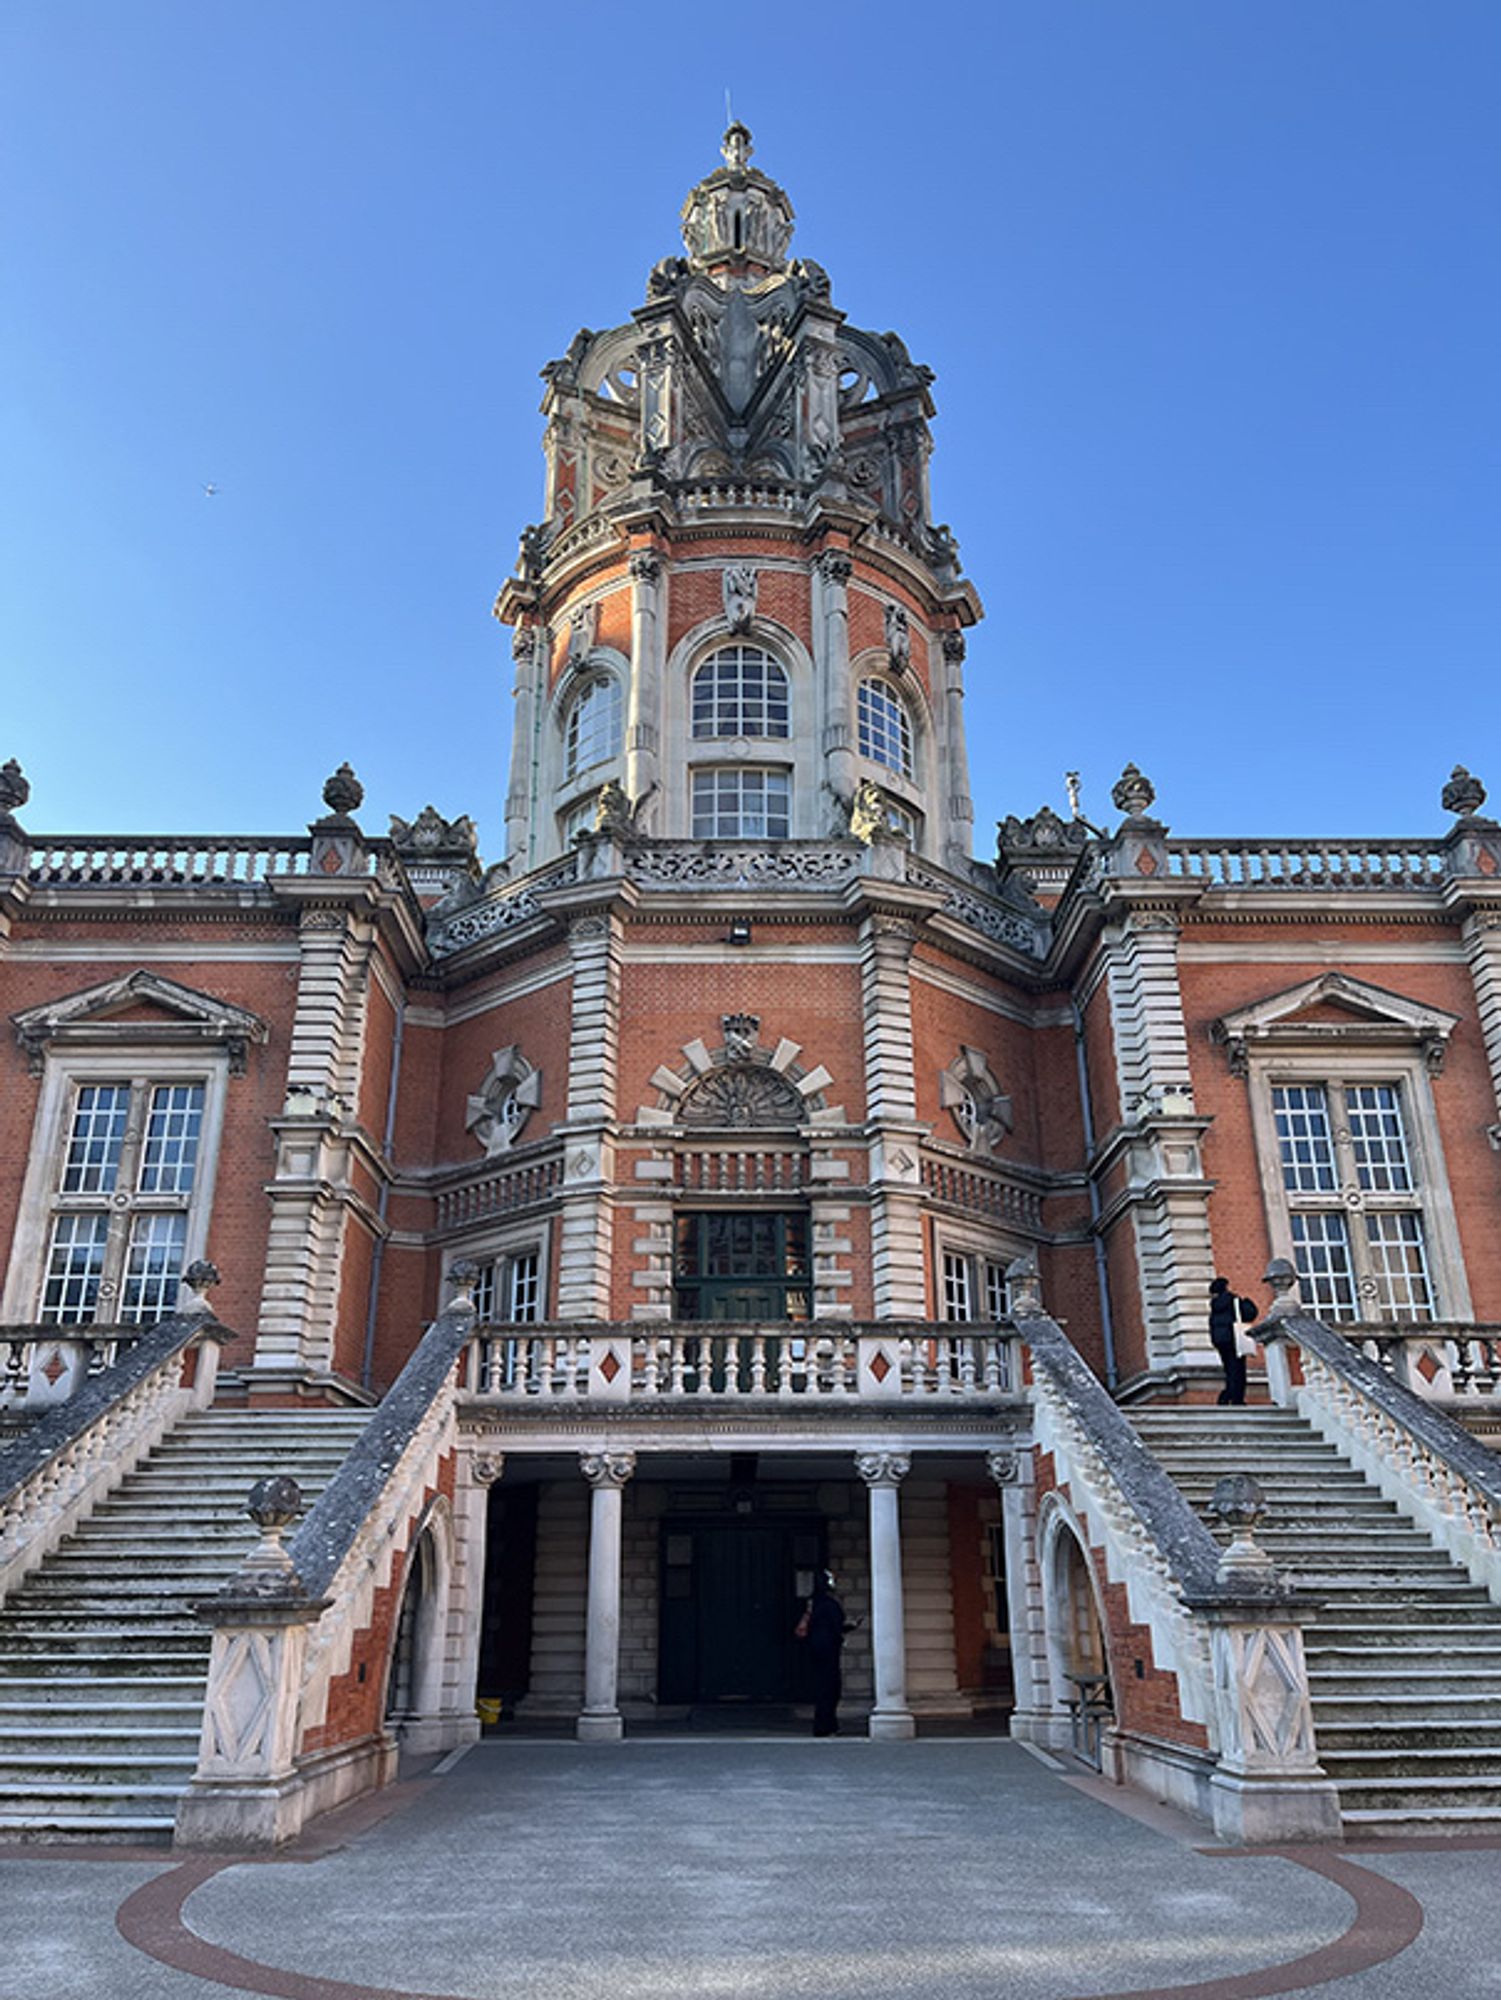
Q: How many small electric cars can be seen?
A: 0